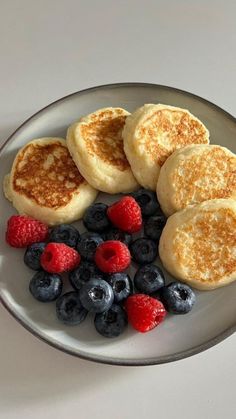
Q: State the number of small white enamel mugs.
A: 0